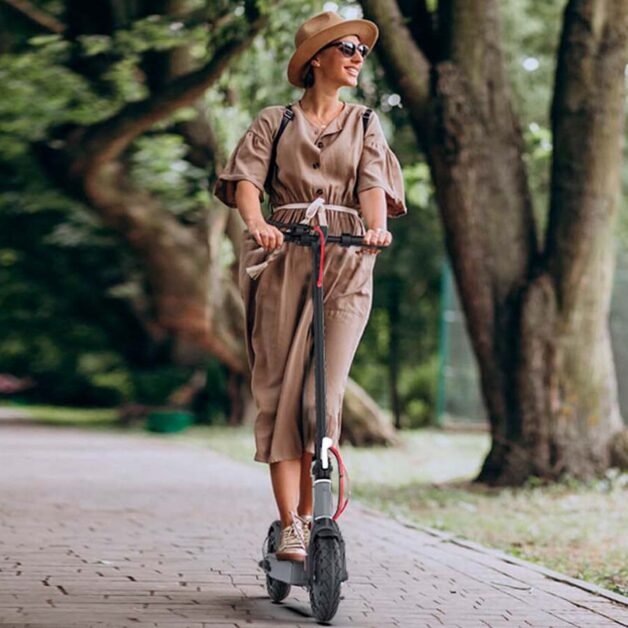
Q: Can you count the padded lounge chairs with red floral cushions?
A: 0